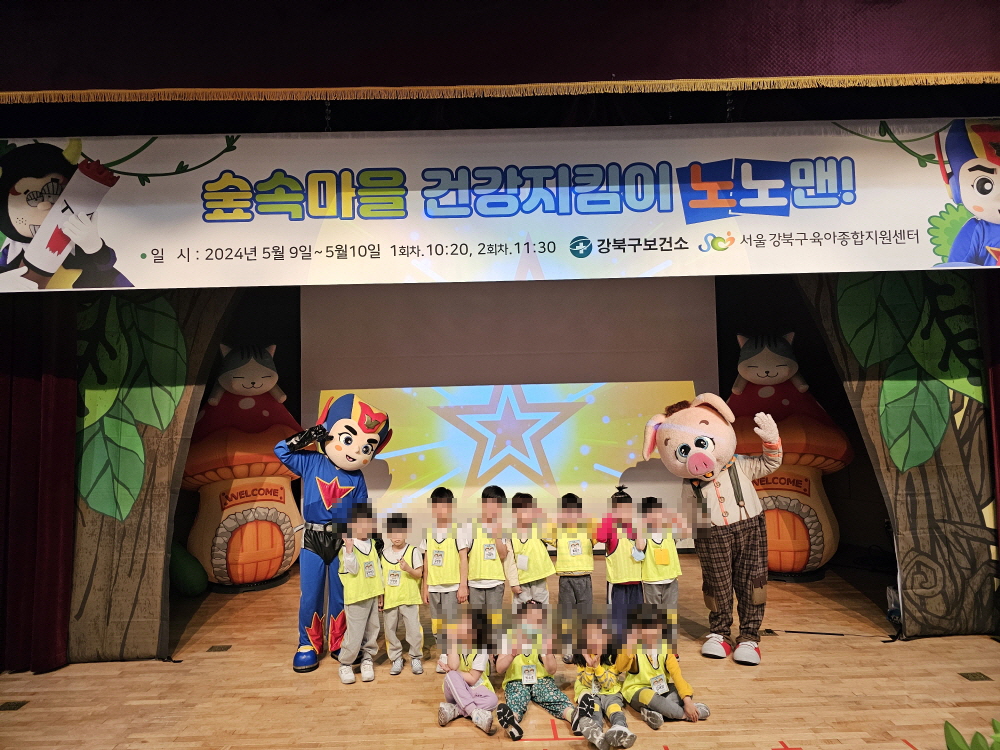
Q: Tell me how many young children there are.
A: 12